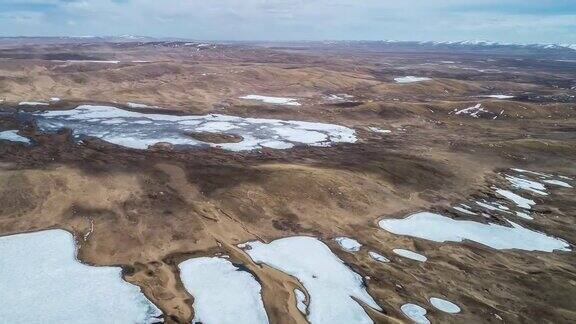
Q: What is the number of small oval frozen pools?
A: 5